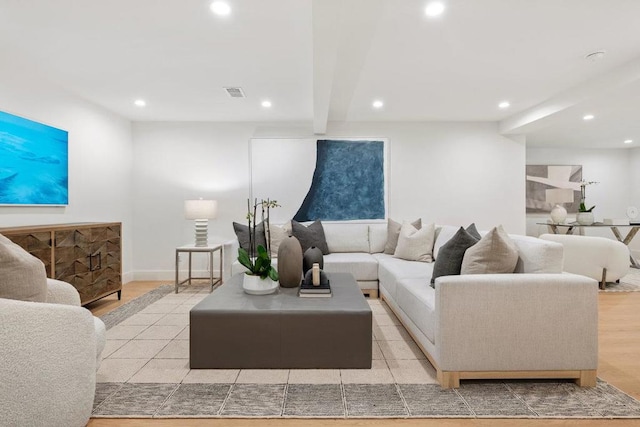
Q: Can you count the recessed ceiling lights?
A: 8